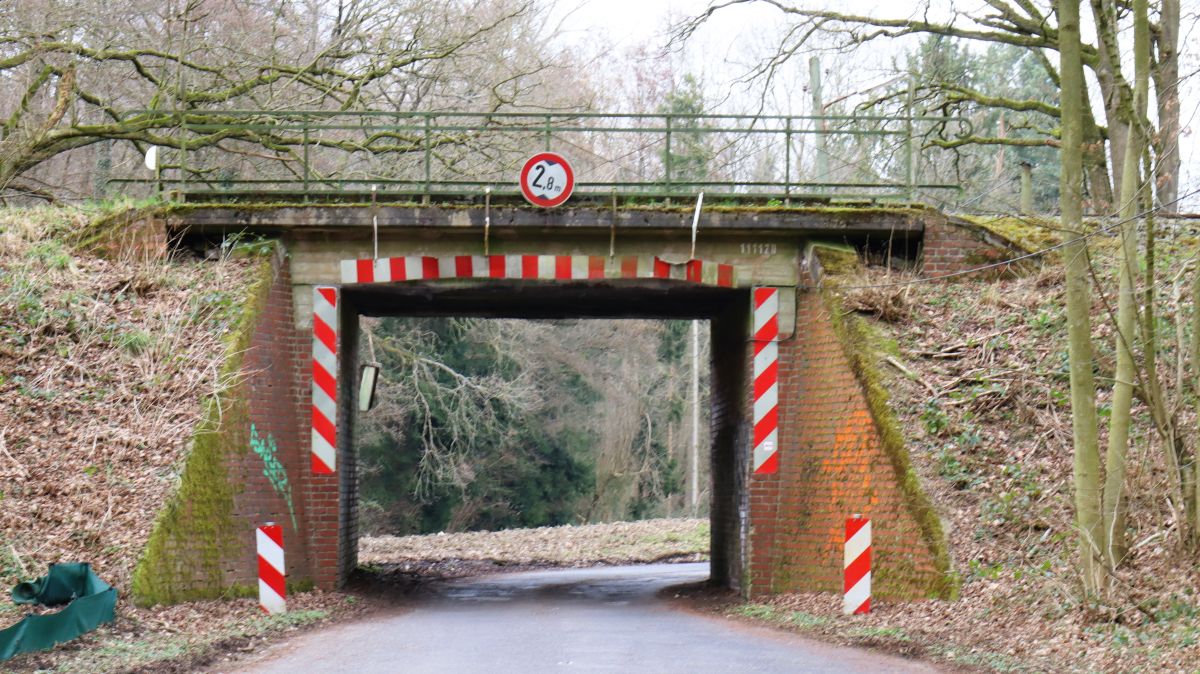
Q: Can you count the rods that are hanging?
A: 4